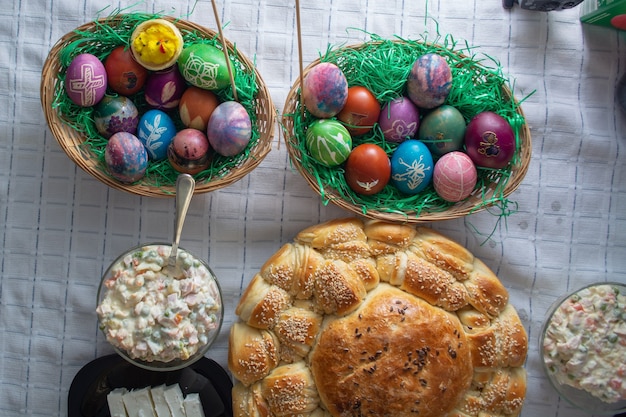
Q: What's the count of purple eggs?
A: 4